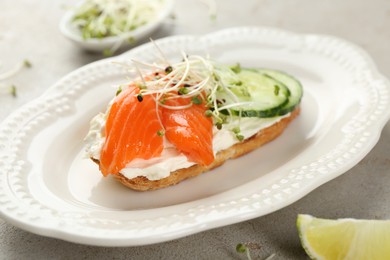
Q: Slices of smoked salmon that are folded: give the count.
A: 2